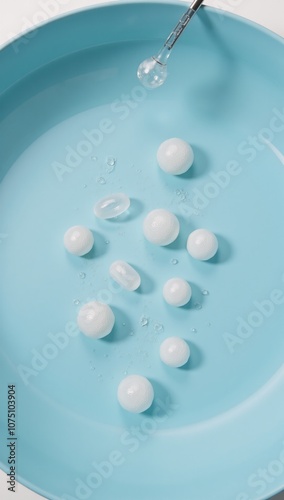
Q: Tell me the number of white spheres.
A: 8